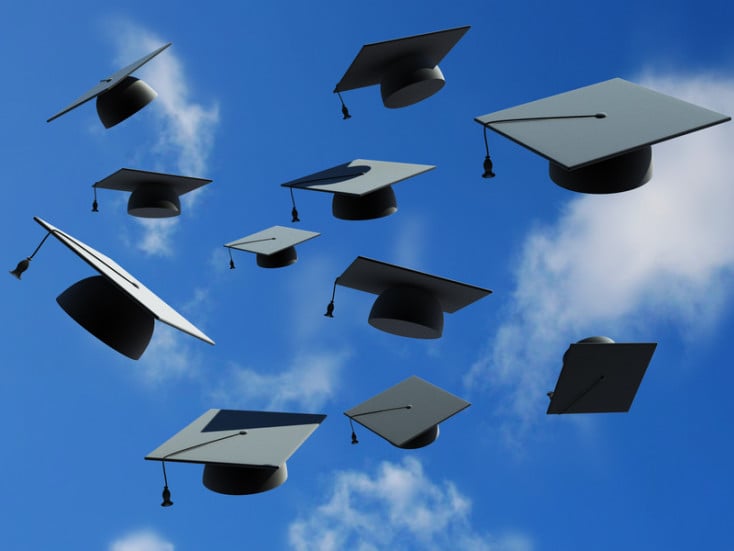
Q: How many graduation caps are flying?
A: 11